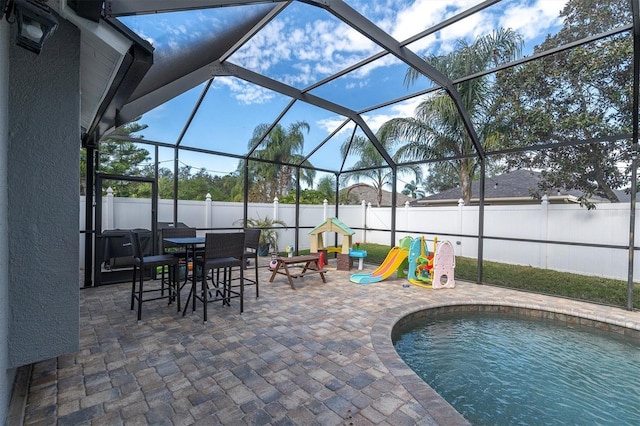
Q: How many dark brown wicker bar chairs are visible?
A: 4